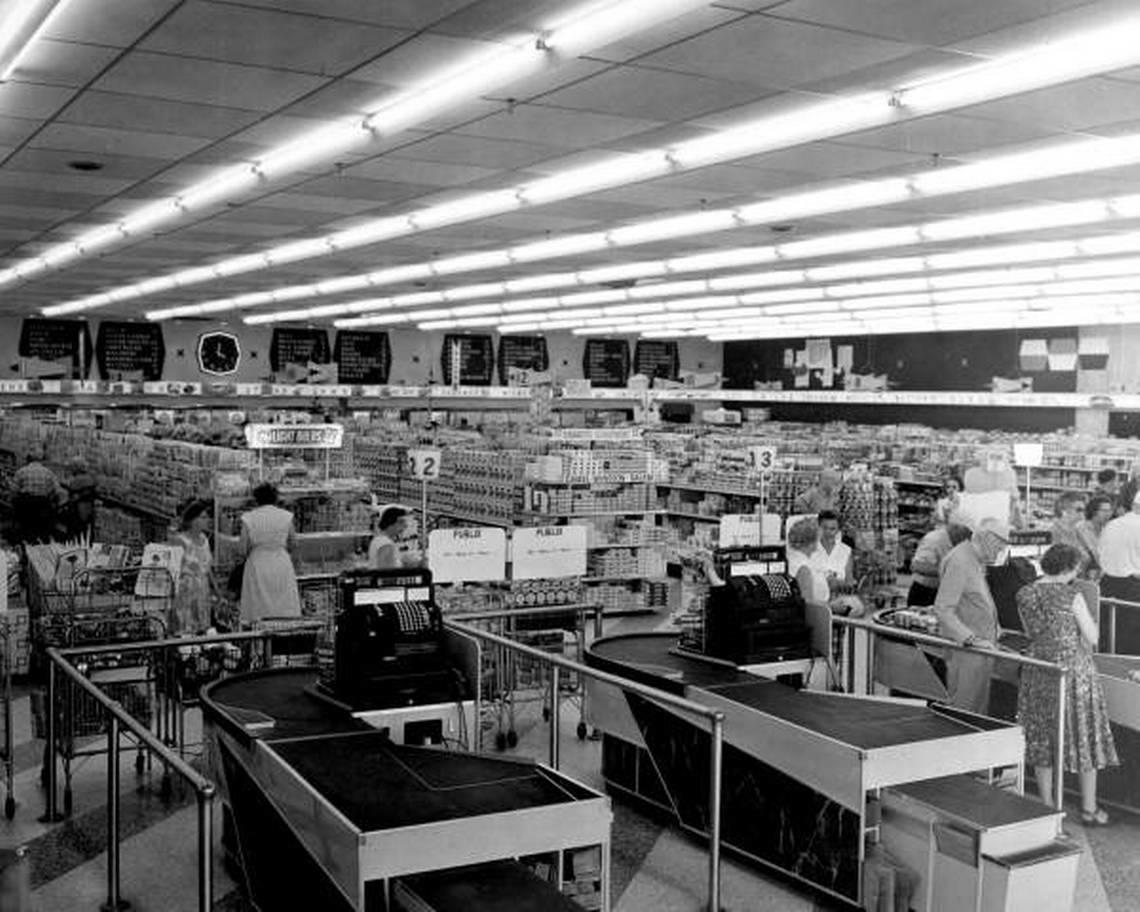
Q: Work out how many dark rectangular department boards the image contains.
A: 8